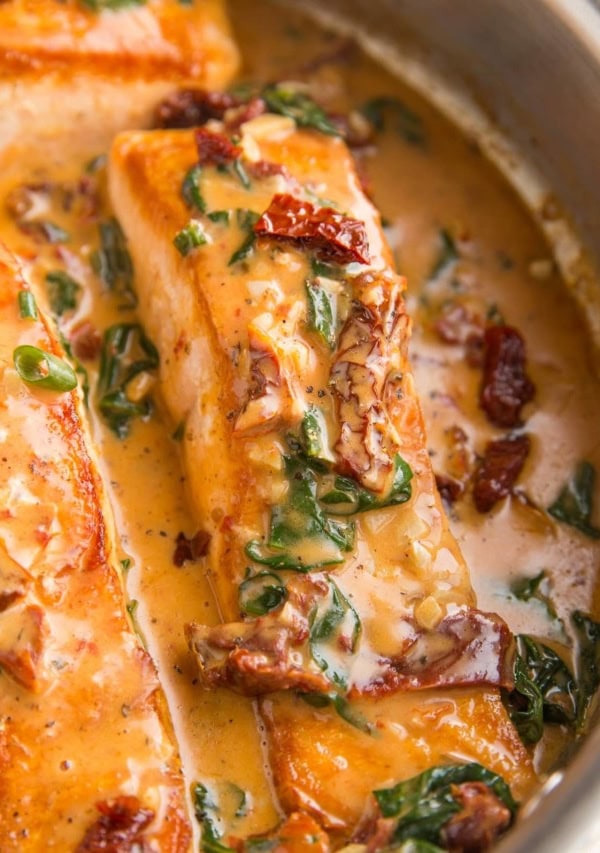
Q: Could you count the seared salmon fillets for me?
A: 3